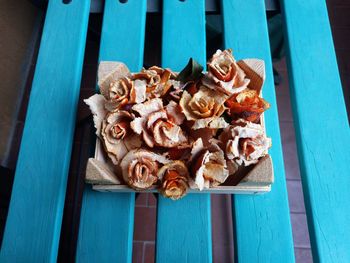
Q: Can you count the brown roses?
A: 11